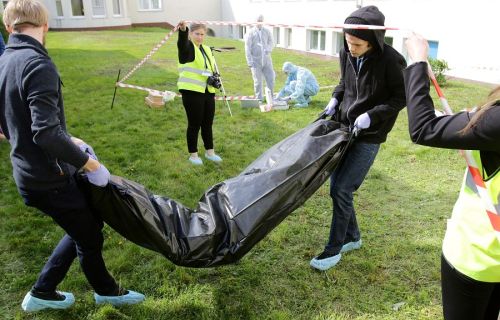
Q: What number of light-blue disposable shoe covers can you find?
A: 6